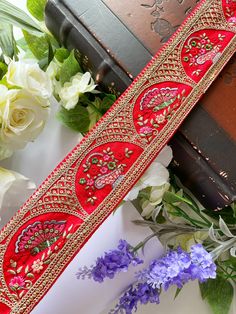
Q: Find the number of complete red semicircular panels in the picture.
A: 4